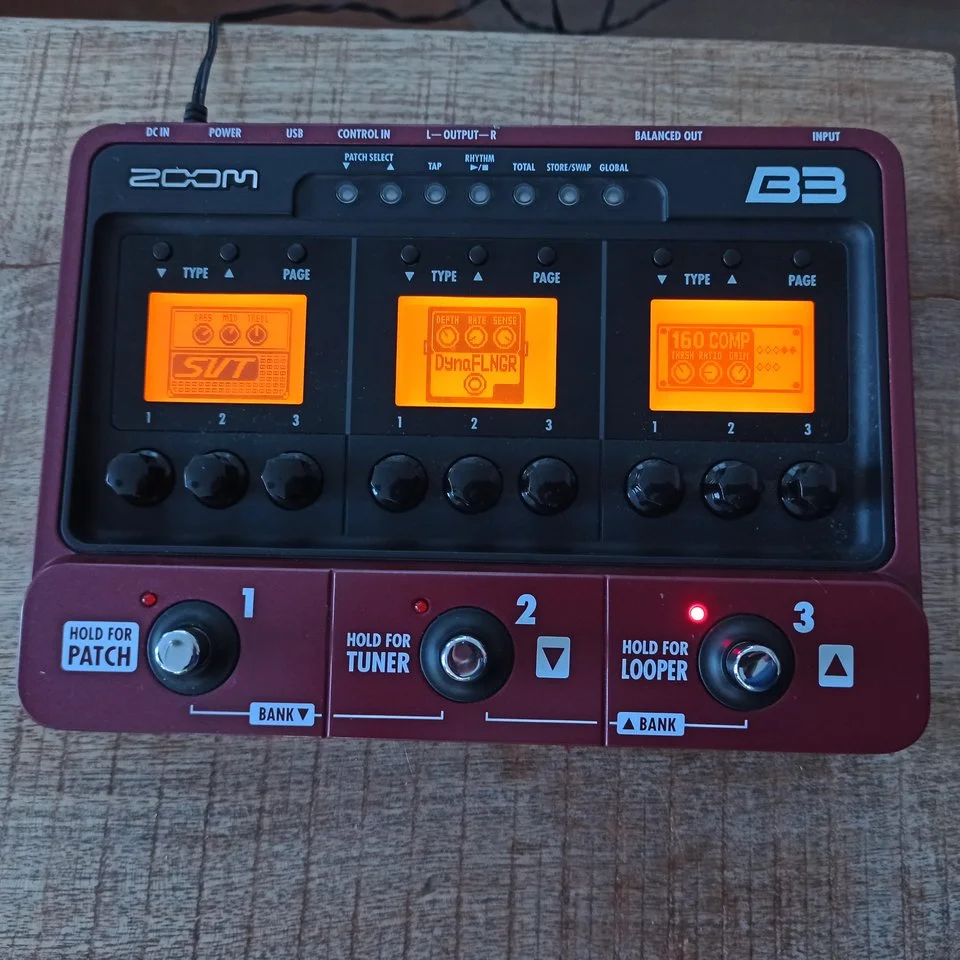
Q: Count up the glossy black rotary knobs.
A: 9